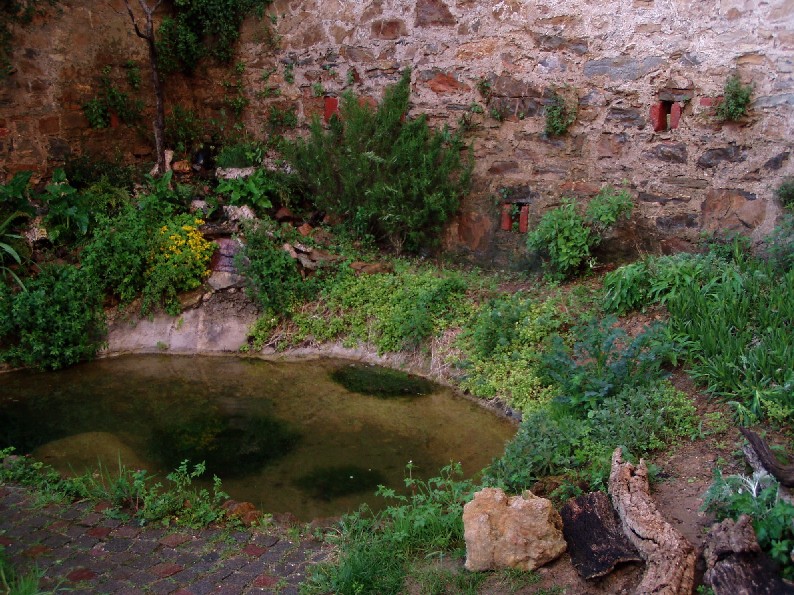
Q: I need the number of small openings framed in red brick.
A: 2